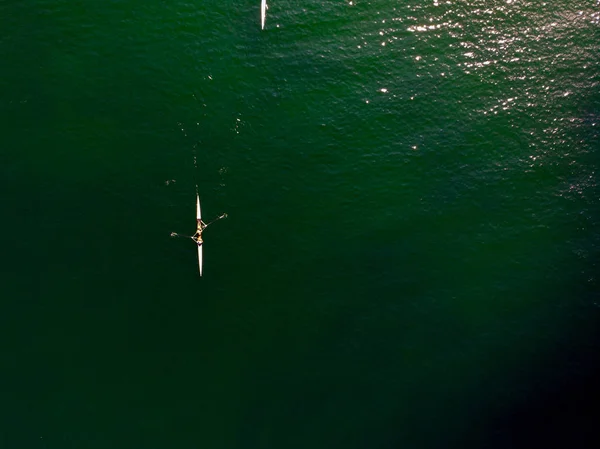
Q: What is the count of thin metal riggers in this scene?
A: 2